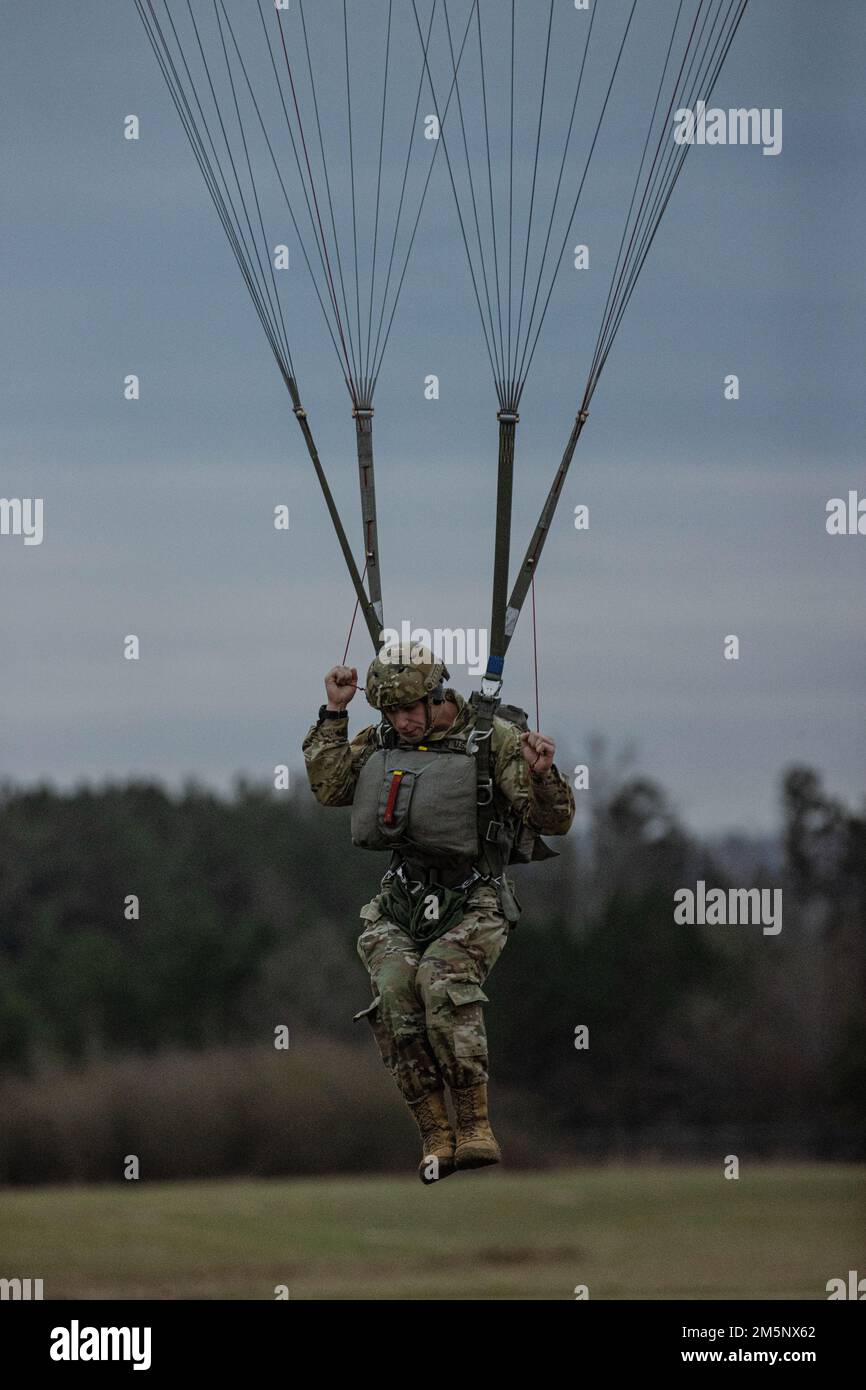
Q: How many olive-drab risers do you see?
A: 4